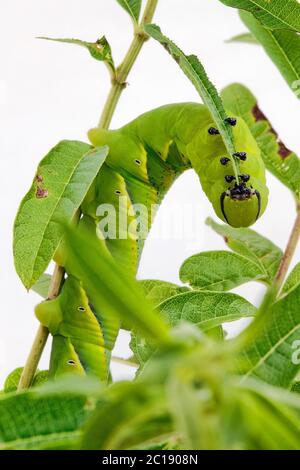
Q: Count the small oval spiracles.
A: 4